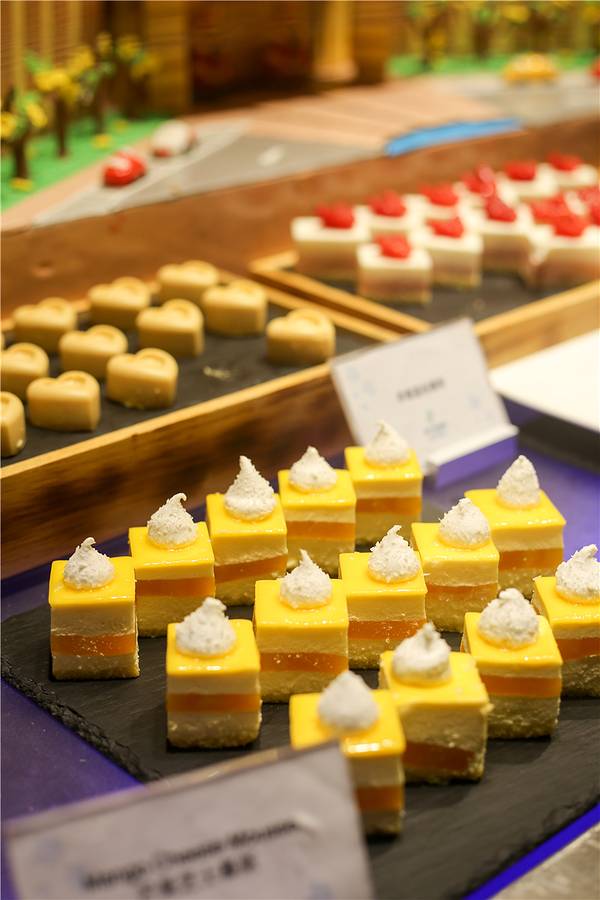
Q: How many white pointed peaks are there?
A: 14